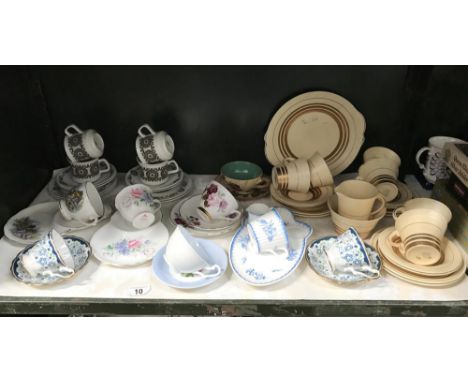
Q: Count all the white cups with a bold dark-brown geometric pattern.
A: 4